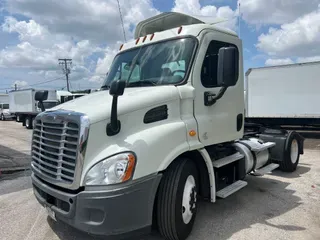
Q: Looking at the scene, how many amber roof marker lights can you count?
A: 5